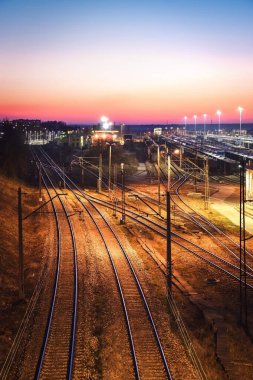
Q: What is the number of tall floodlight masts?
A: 5